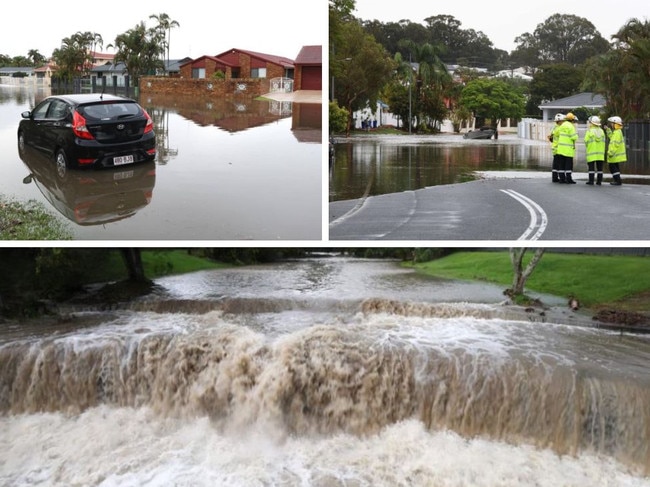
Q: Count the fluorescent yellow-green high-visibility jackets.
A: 4